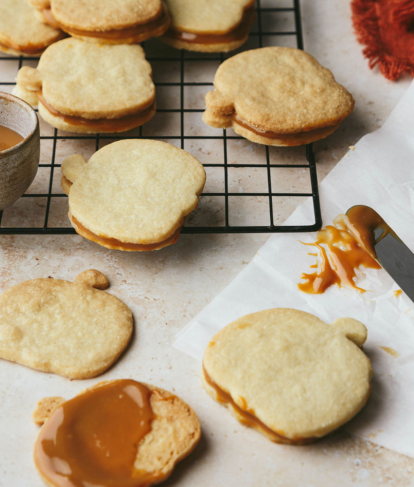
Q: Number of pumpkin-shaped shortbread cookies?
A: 9